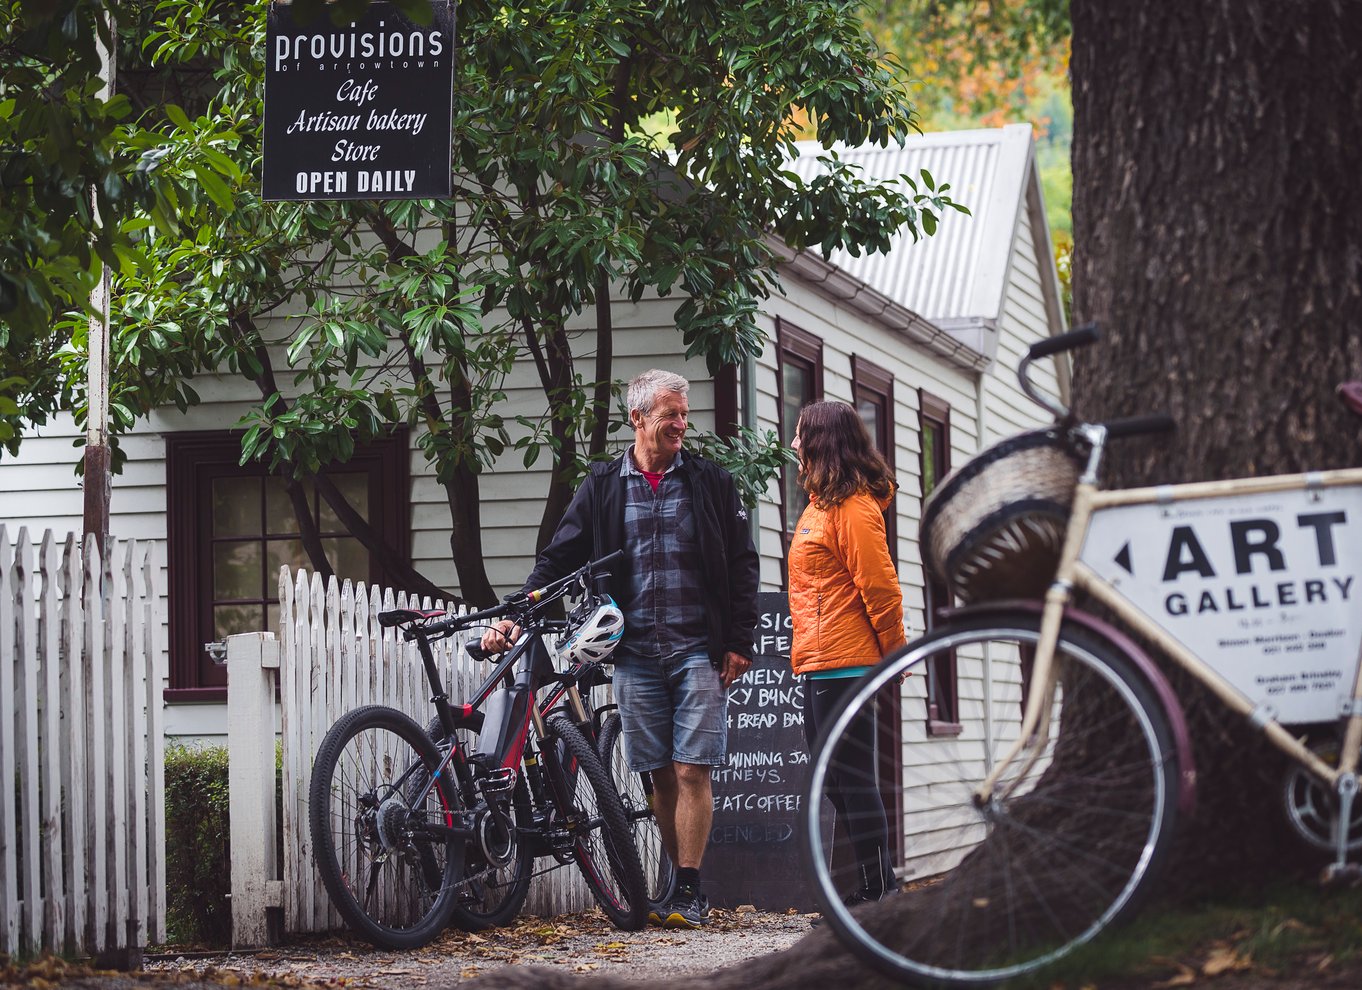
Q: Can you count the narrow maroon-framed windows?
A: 3